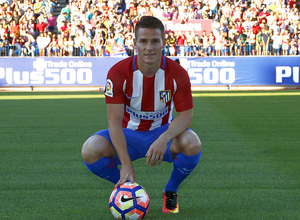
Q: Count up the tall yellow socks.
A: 0